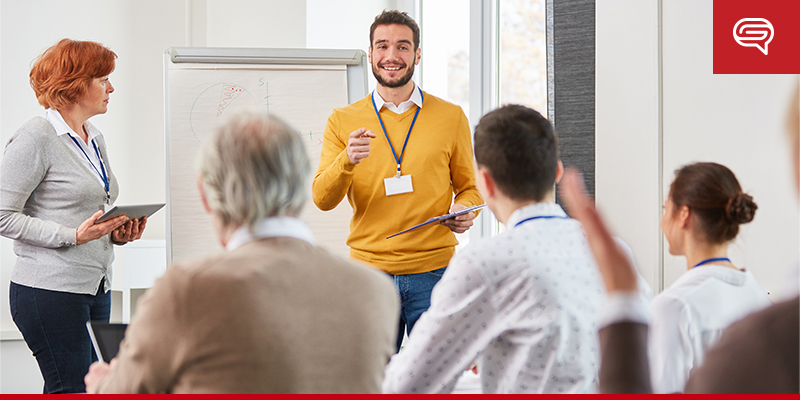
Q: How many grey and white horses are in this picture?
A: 0